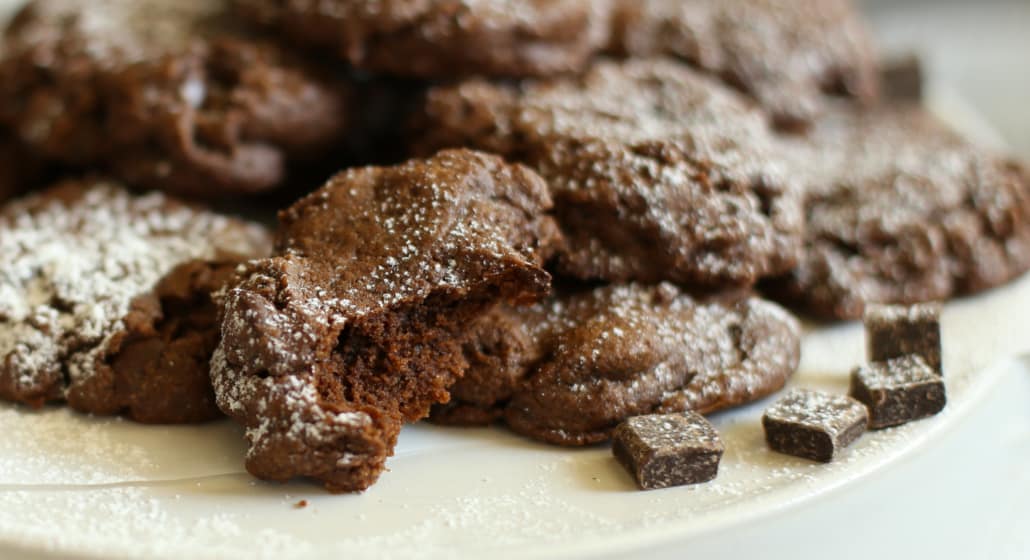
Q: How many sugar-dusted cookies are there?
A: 8